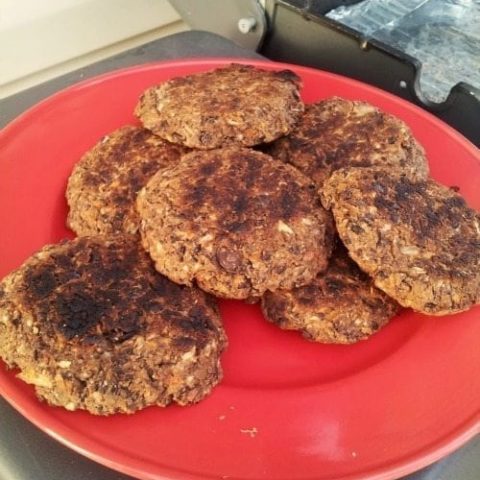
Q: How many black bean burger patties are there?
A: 7